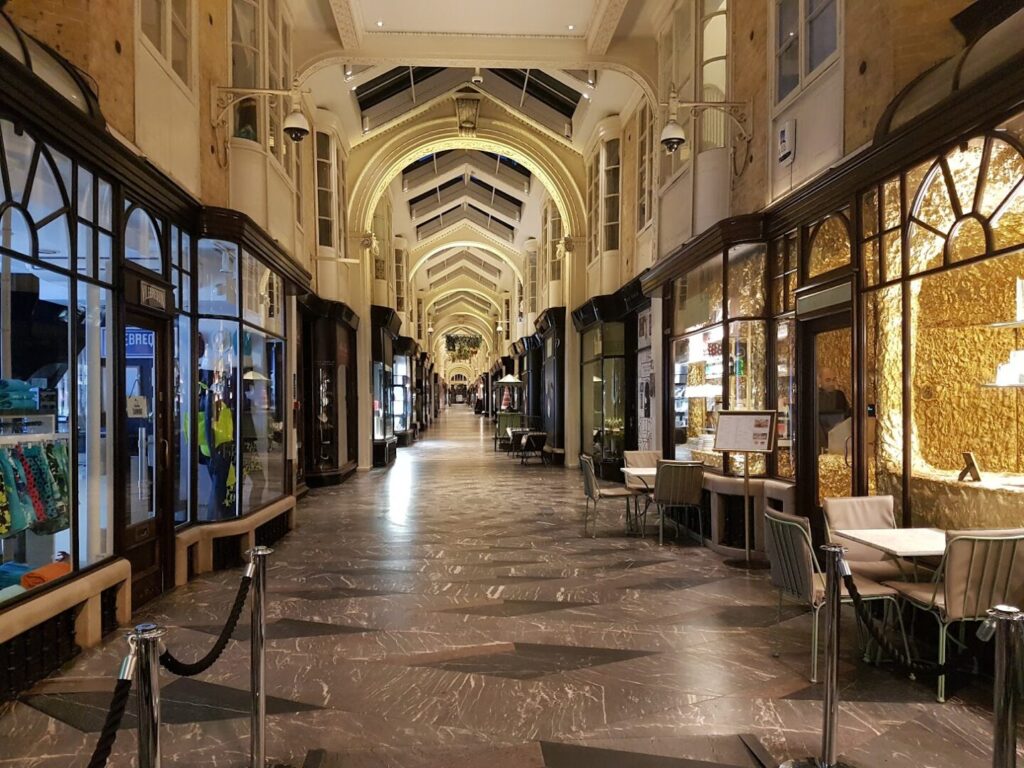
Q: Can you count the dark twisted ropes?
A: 3